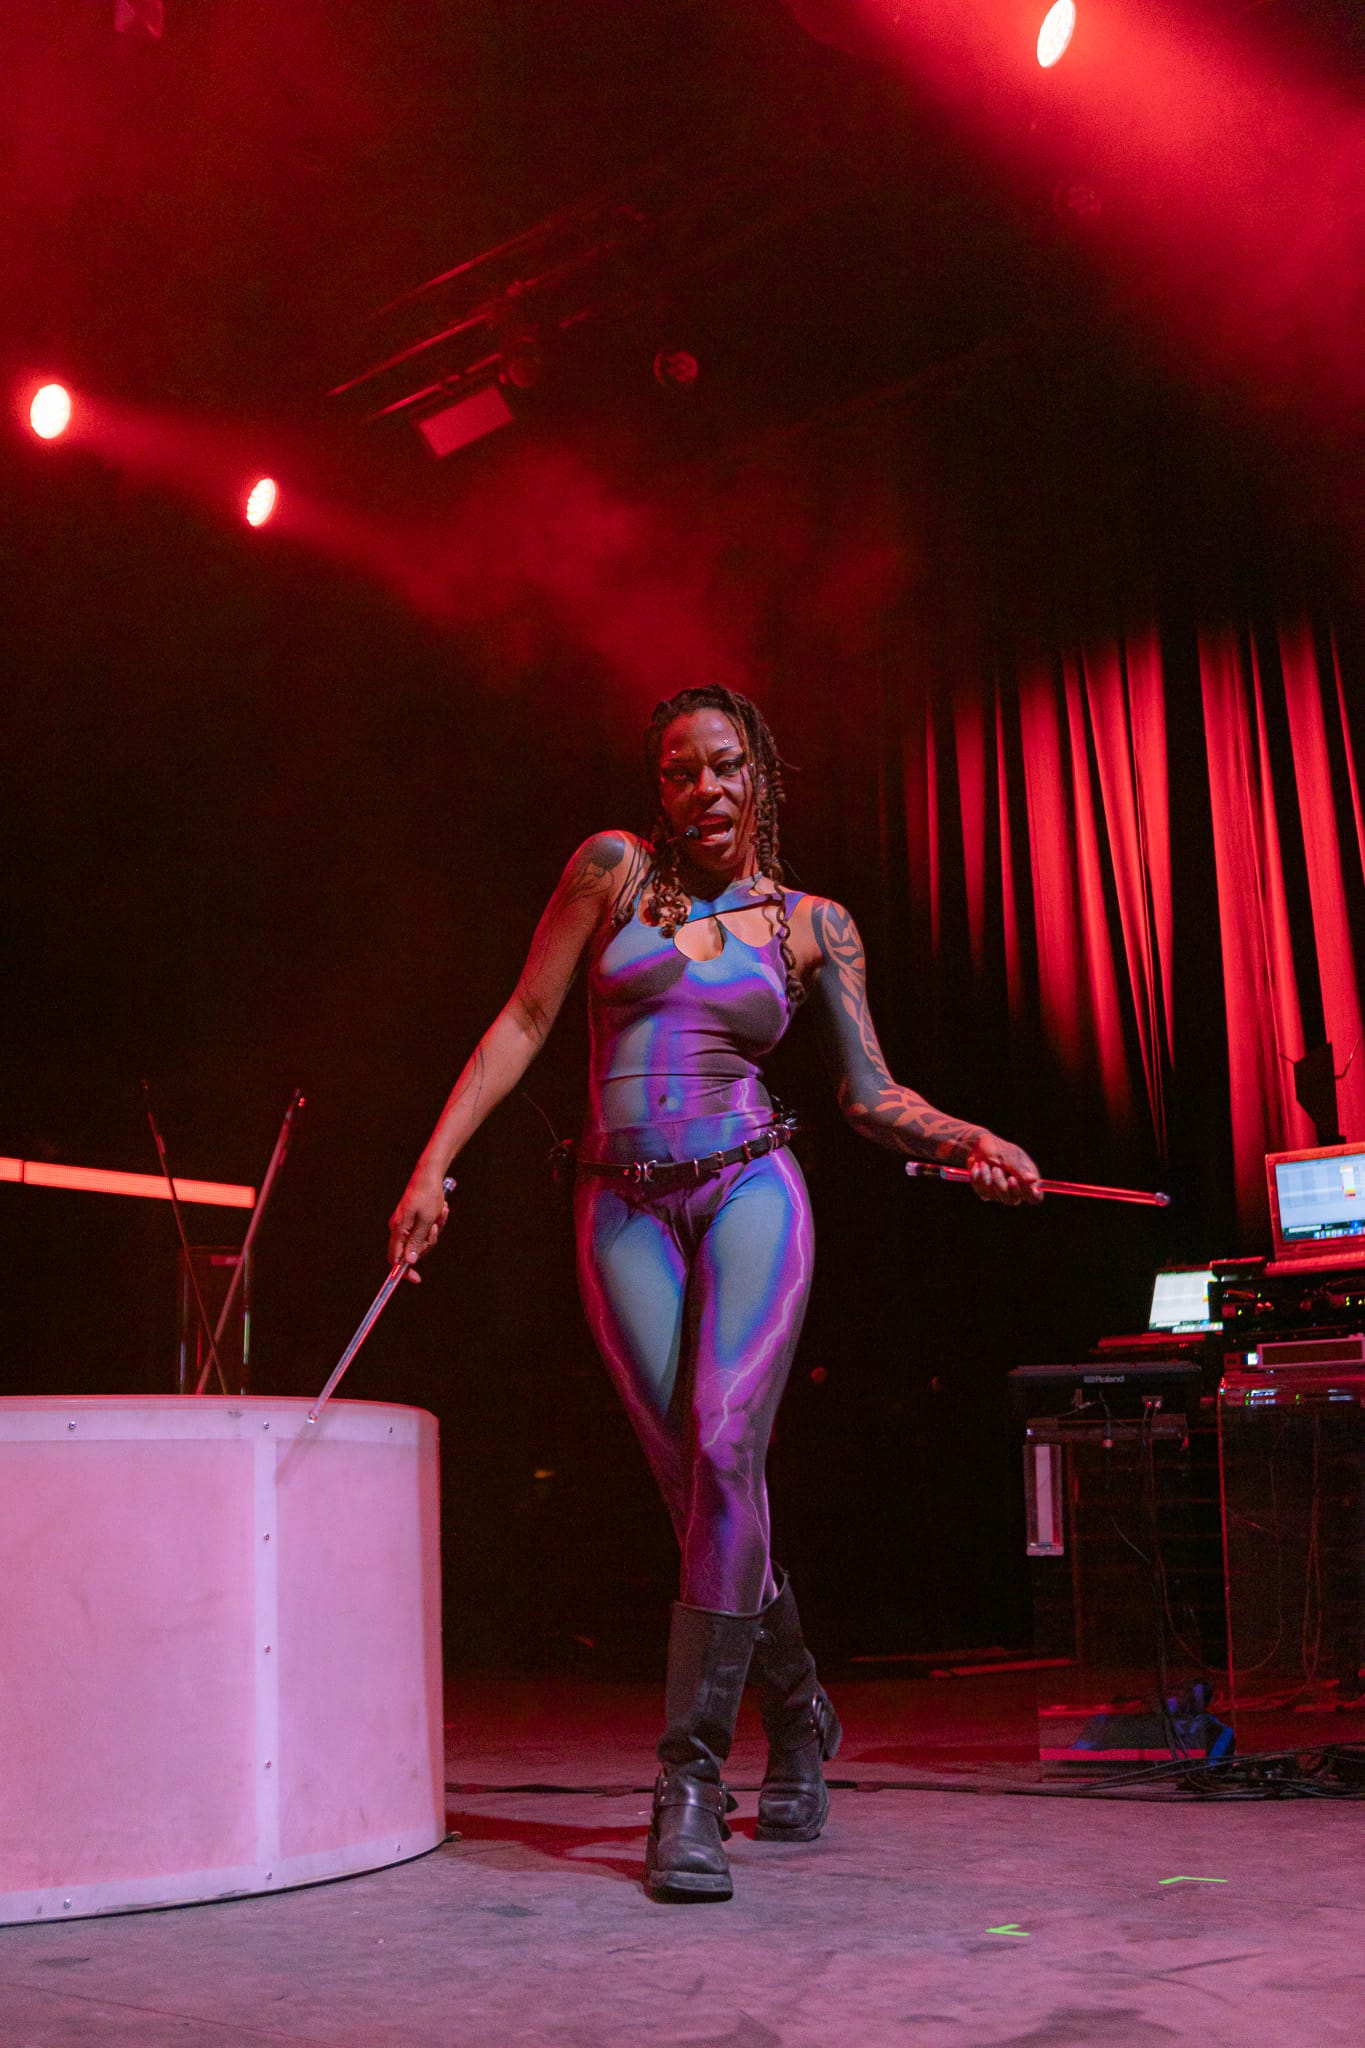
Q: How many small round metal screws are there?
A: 9